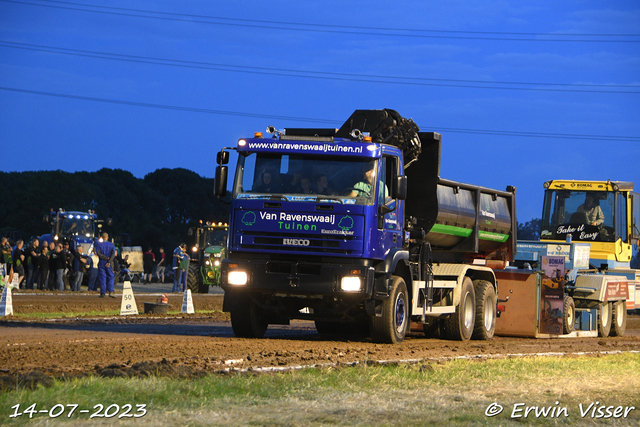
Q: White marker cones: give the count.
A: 3